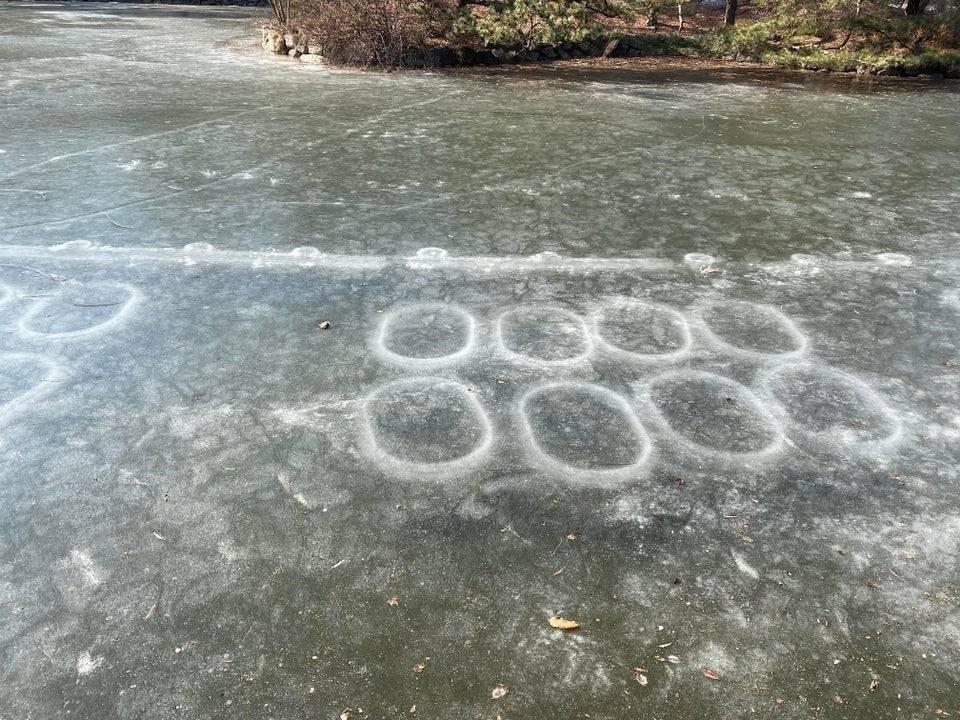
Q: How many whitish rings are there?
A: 11